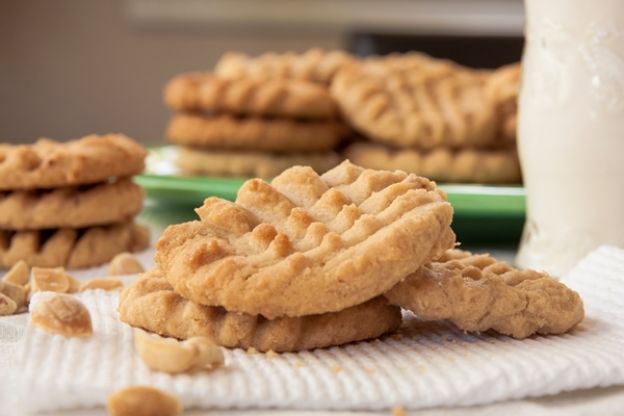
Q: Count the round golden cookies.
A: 13